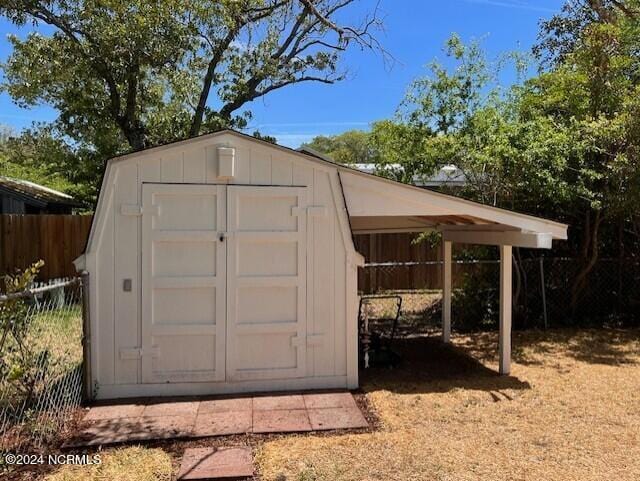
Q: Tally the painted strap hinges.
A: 4